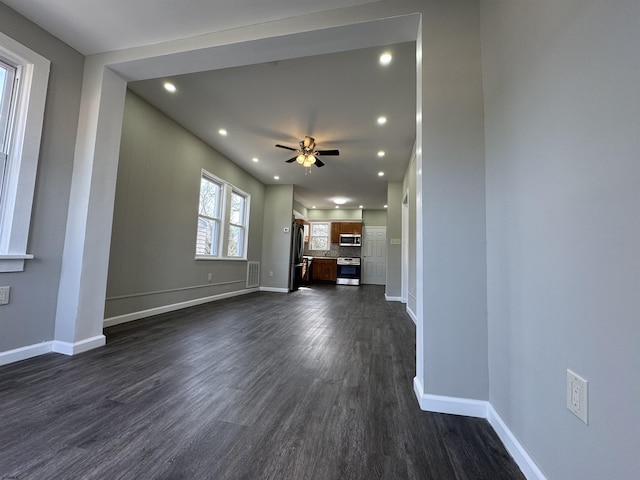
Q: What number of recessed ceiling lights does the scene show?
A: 12